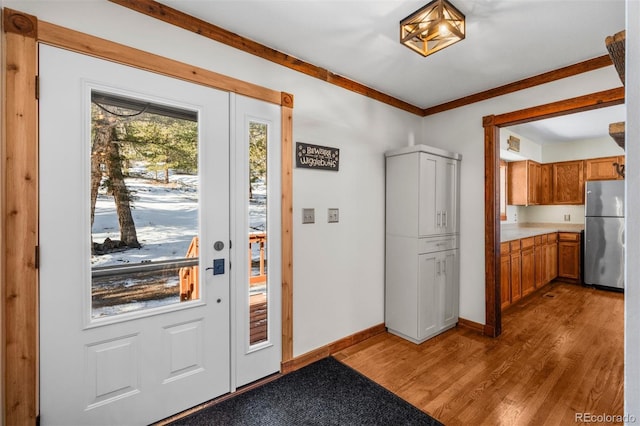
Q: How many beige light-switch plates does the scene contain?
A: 2